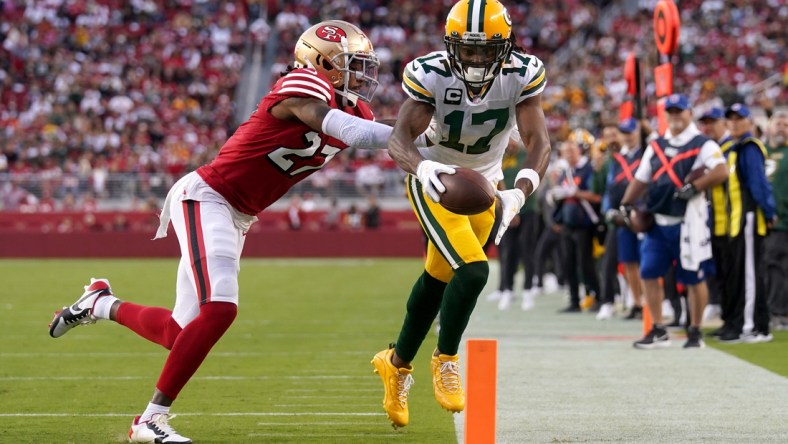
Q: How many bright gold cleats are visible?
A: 2